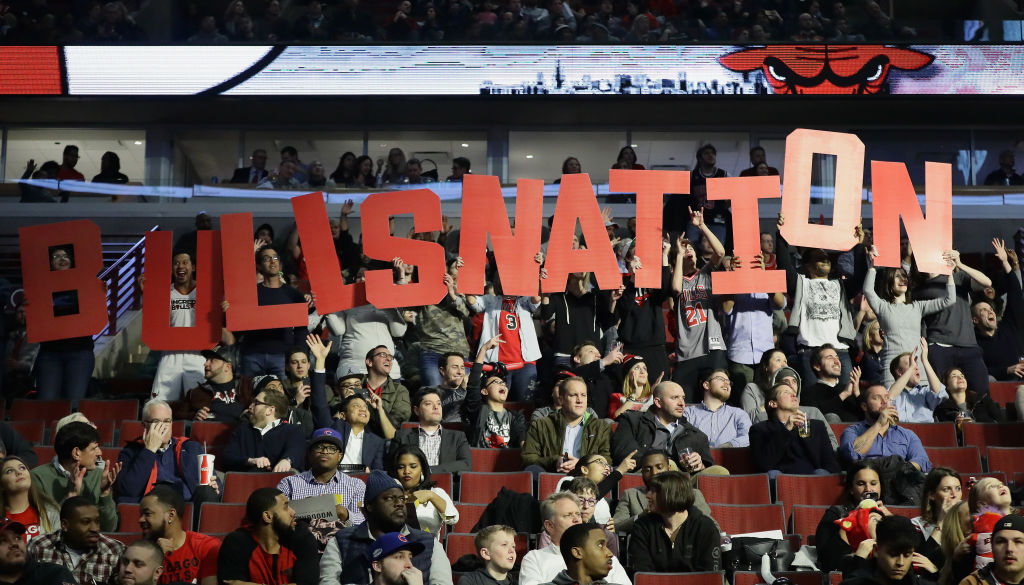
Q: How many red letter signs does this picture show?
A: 11